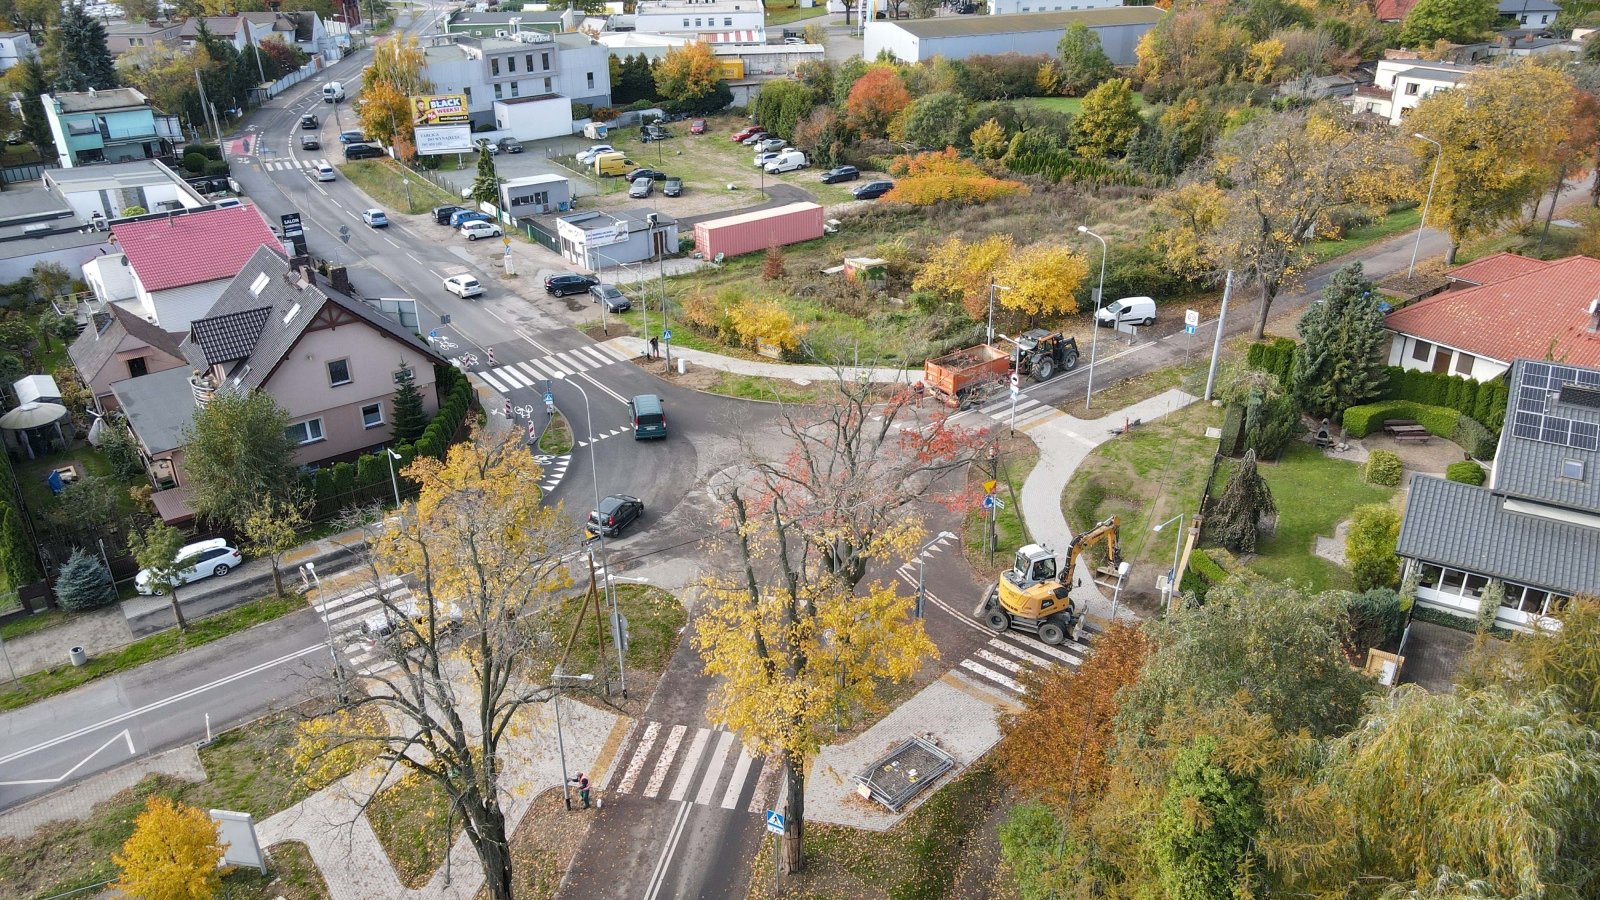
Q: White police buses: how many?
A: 0